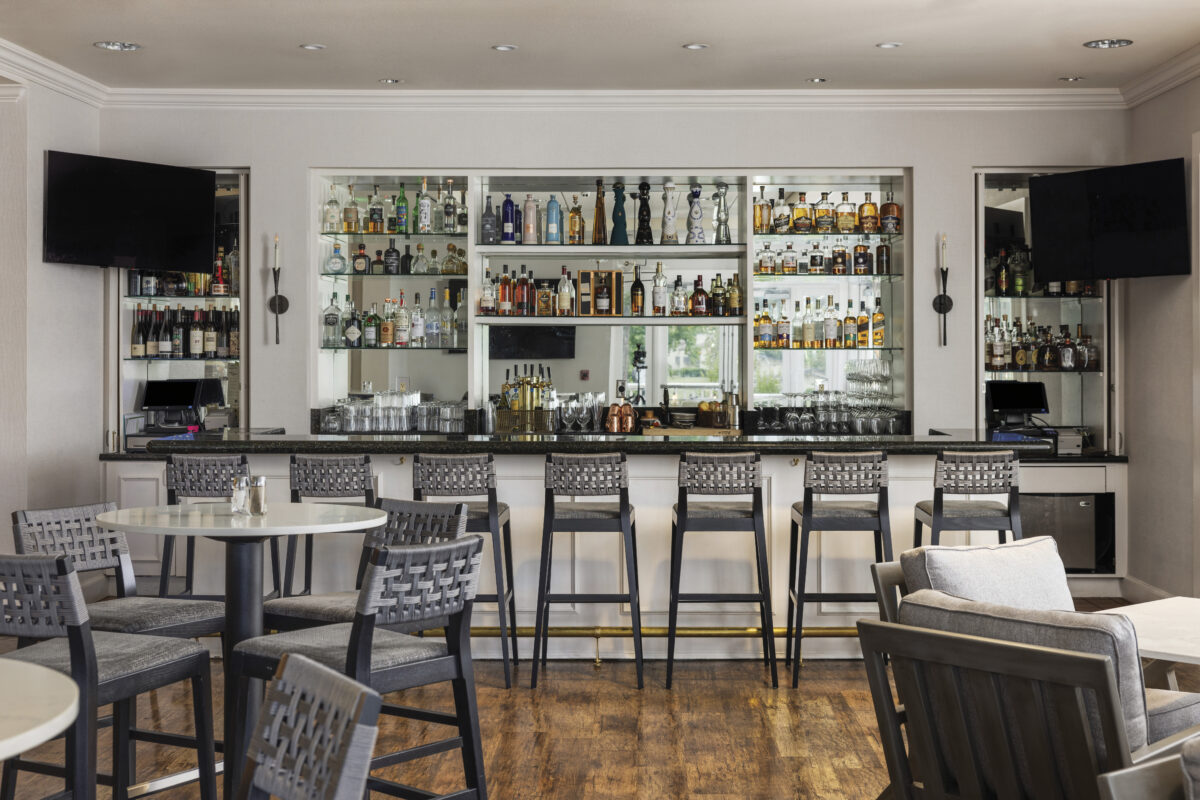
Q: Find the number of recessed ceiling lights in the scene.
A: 9